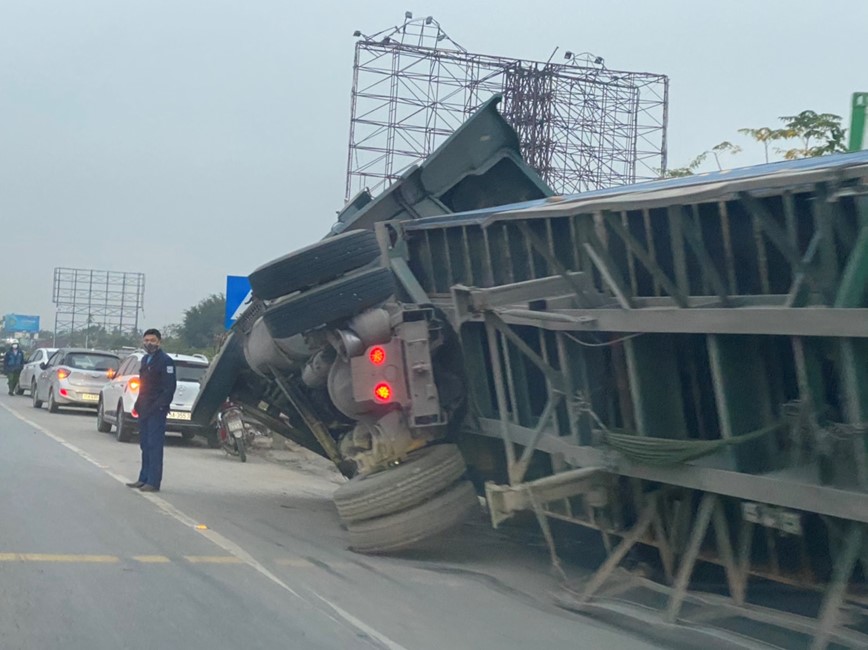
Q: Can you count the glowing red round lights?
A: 2